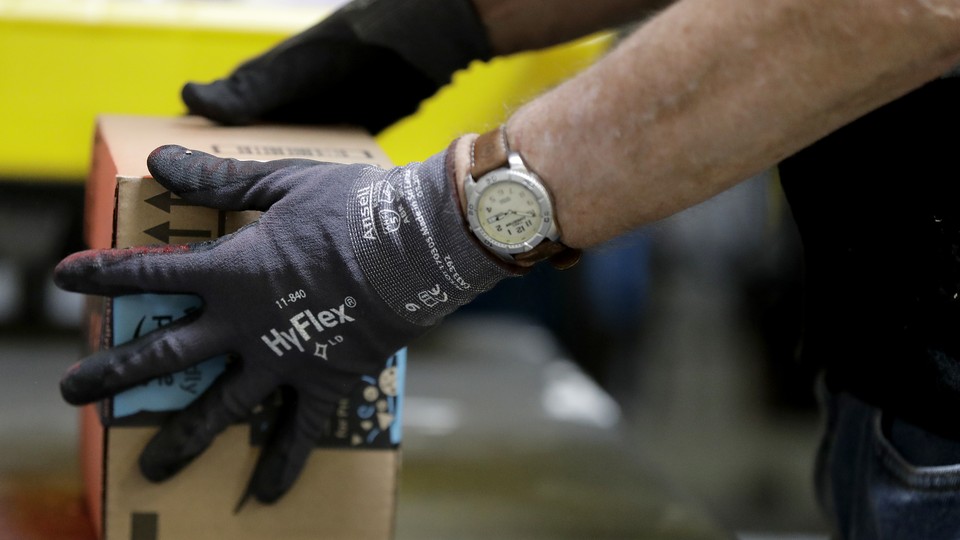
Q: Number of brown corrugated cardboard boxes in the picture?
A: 1